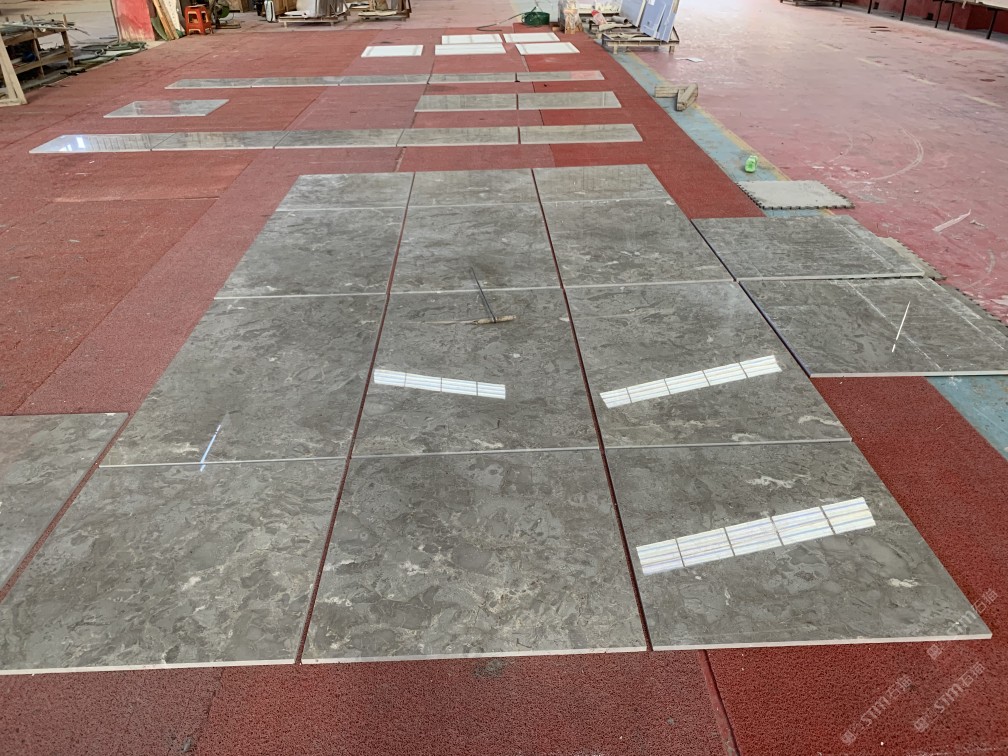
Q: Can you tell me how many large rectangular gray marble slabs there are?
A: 15